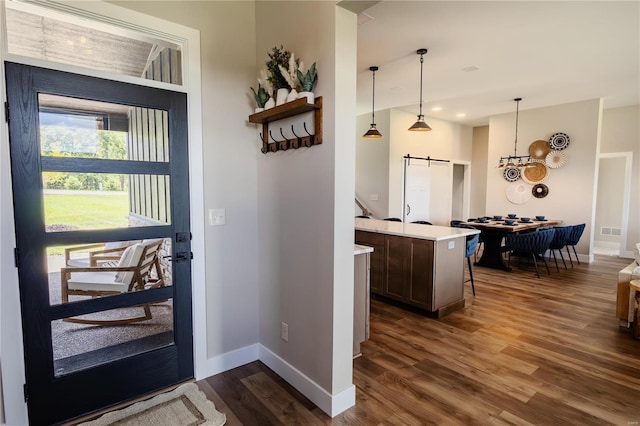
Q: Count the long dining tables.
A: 1